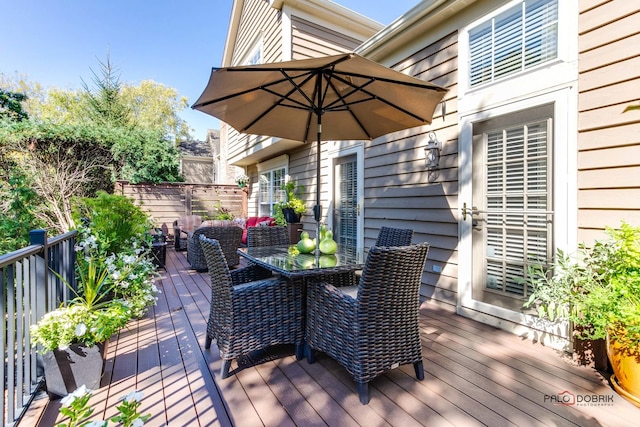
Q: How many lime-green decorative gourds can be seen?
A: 3